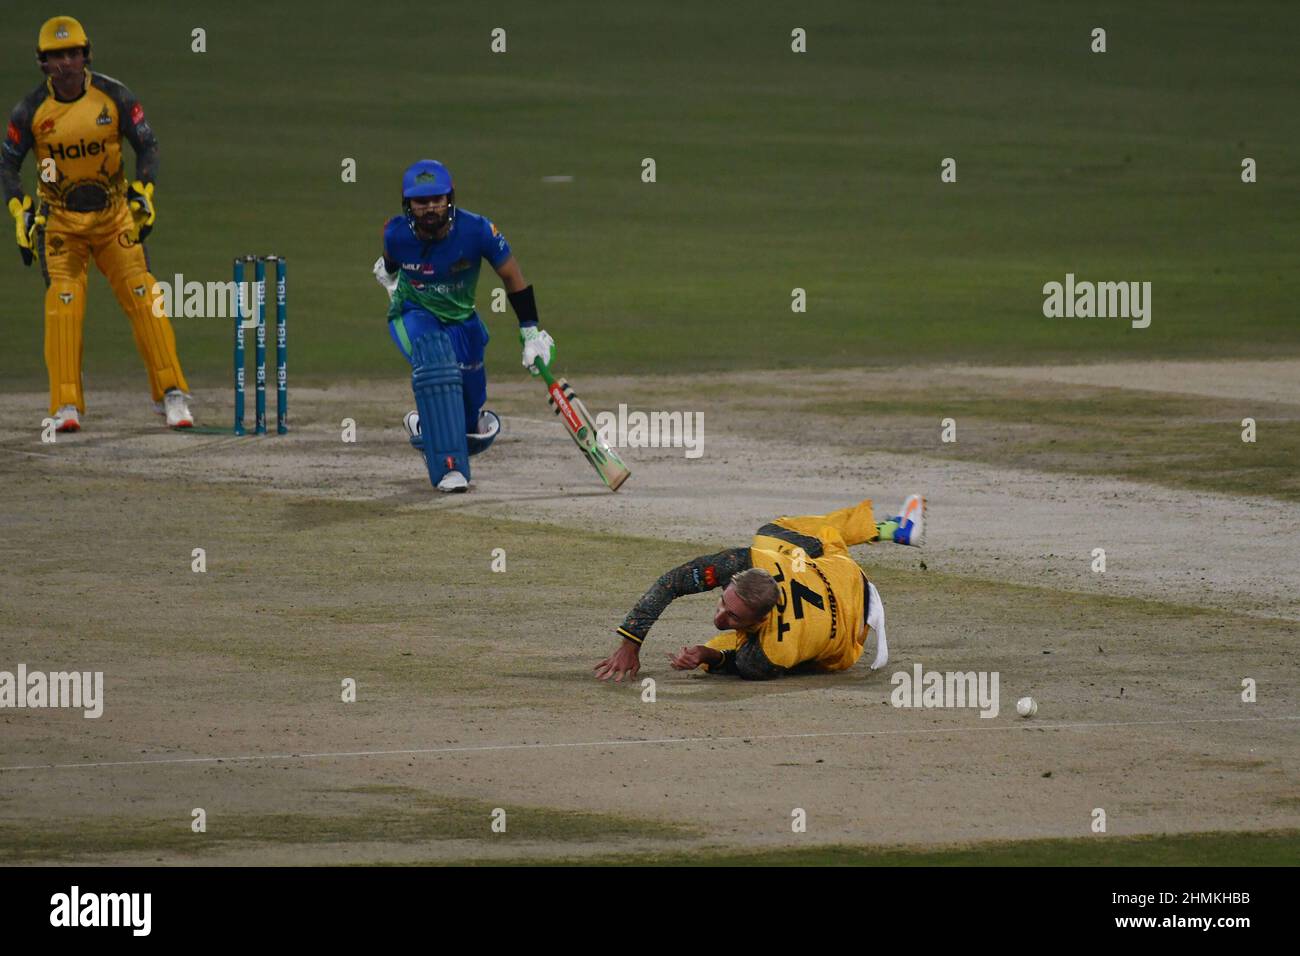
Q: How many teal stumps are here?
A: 3